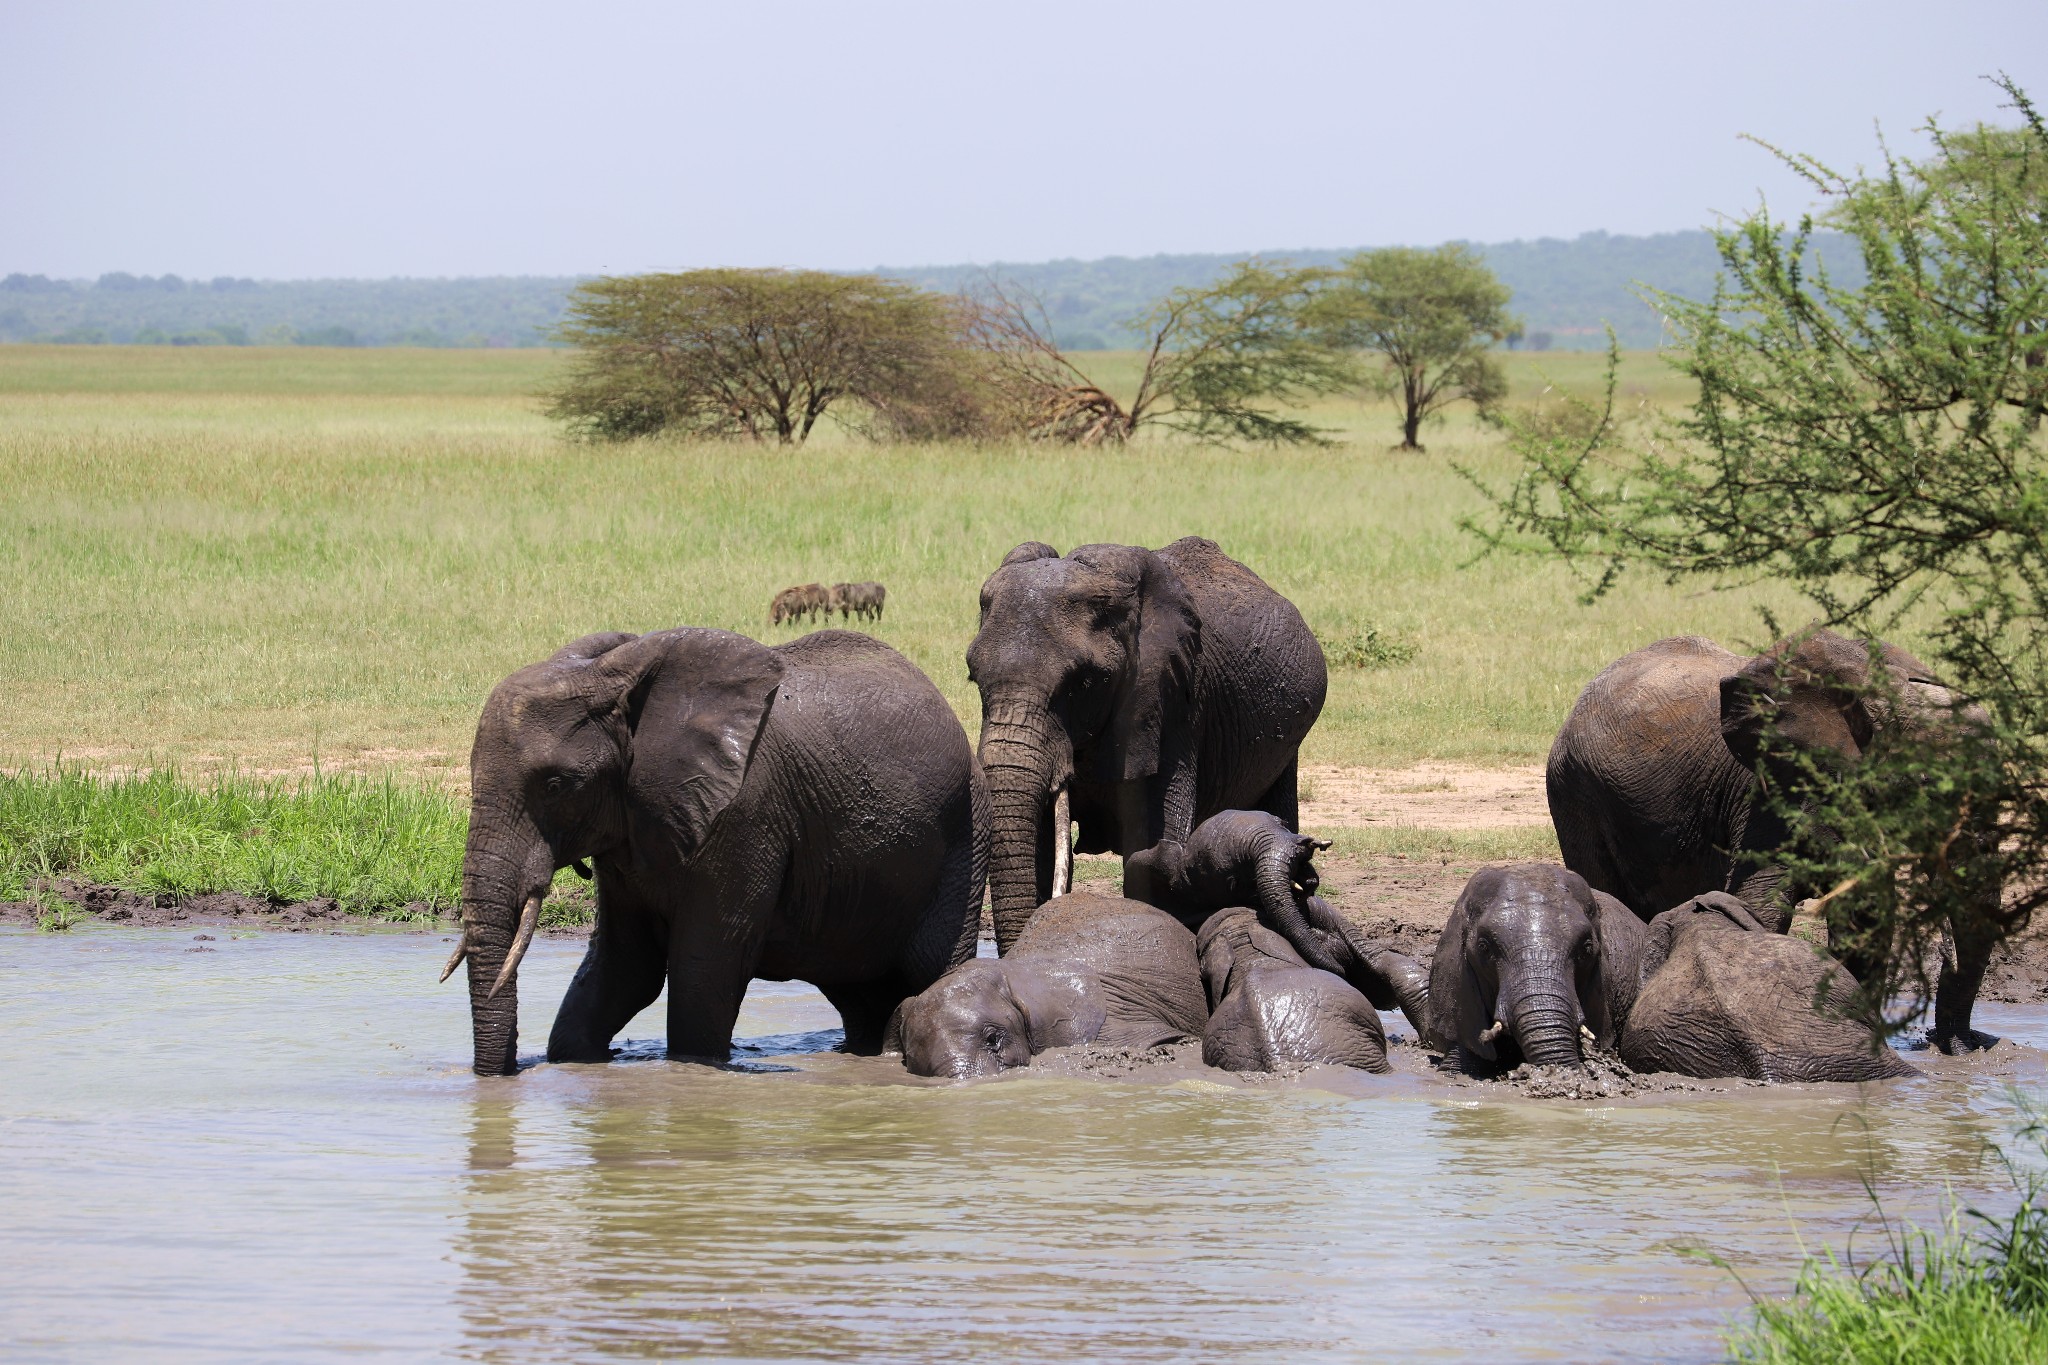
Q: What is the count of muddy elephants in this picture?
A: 8